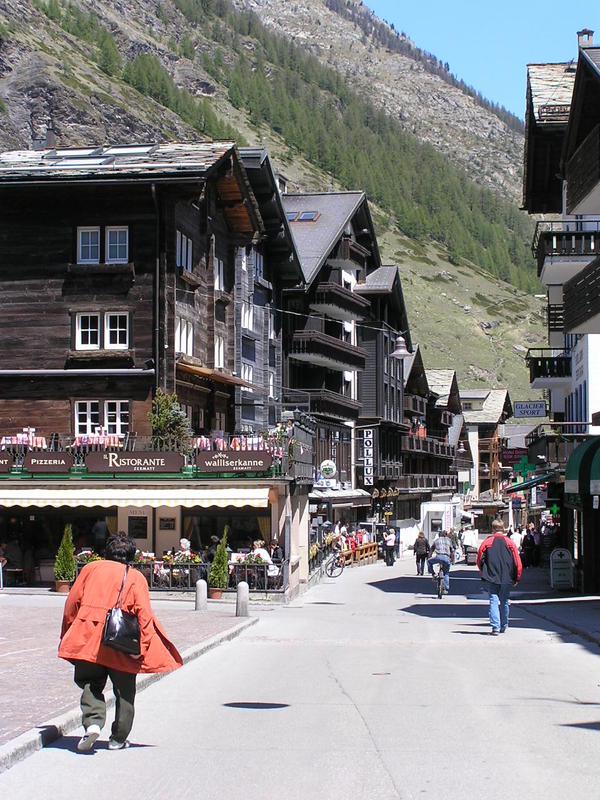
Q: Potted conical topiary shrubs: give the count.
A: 2